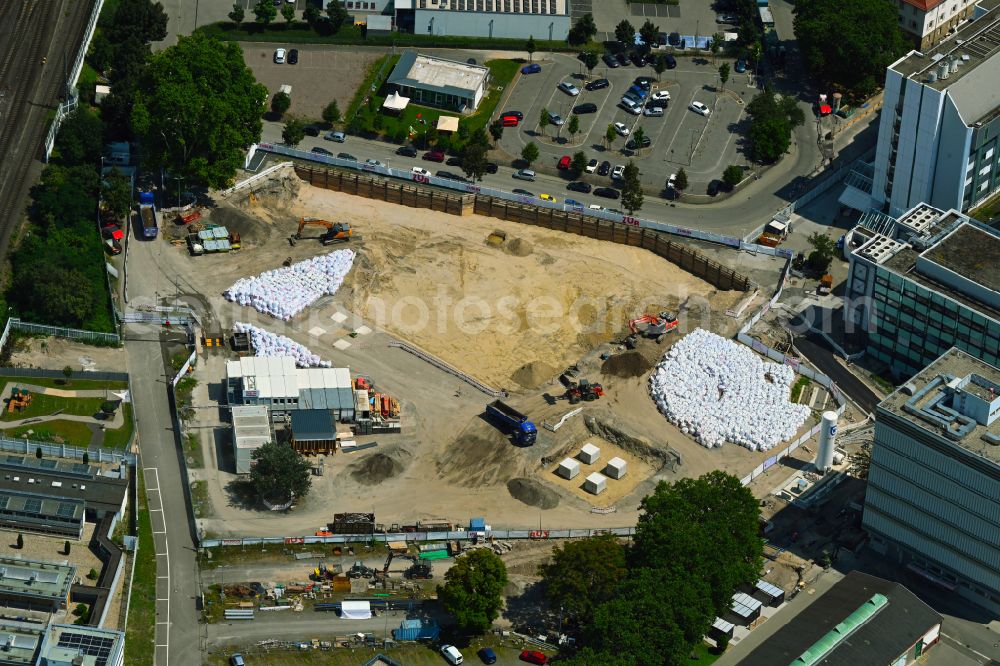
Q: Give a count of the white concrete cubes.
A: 4